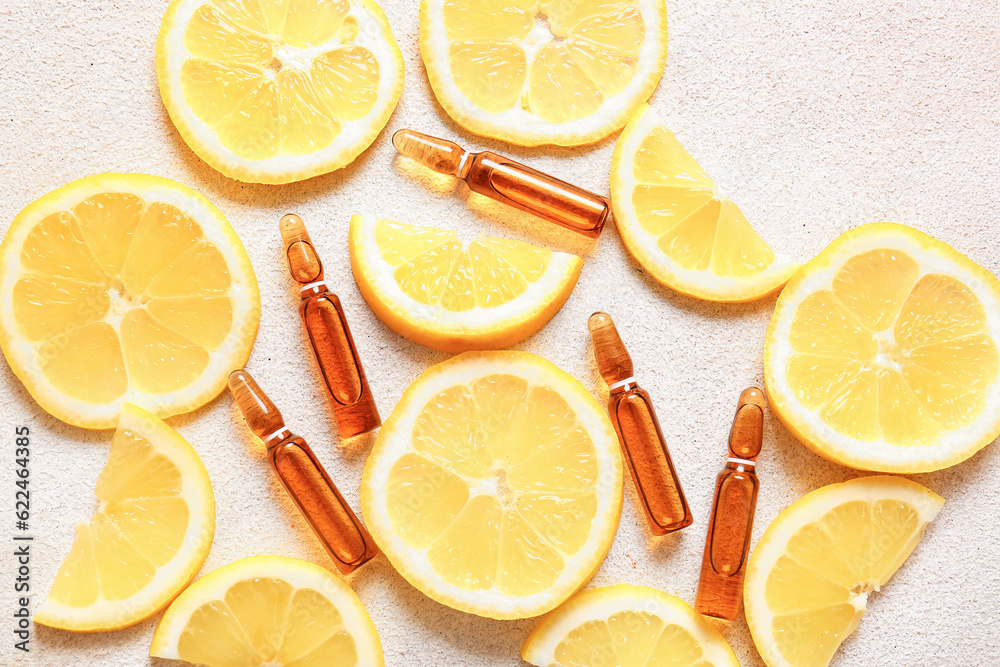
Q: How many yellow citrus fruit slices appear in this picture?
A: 11